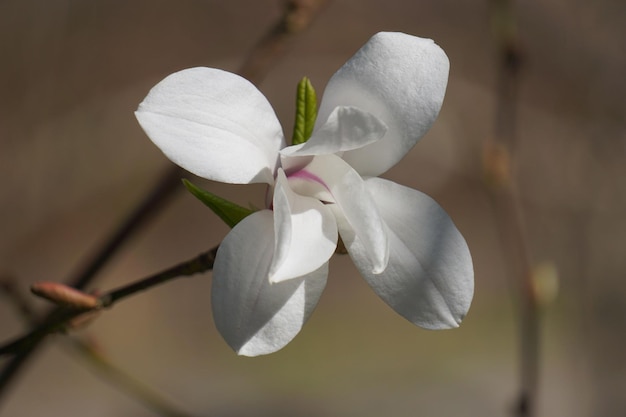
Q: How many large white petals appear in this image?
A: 4